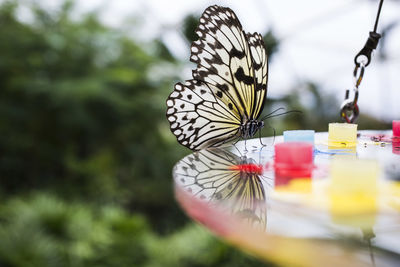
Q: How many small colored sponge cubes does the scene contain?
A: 5